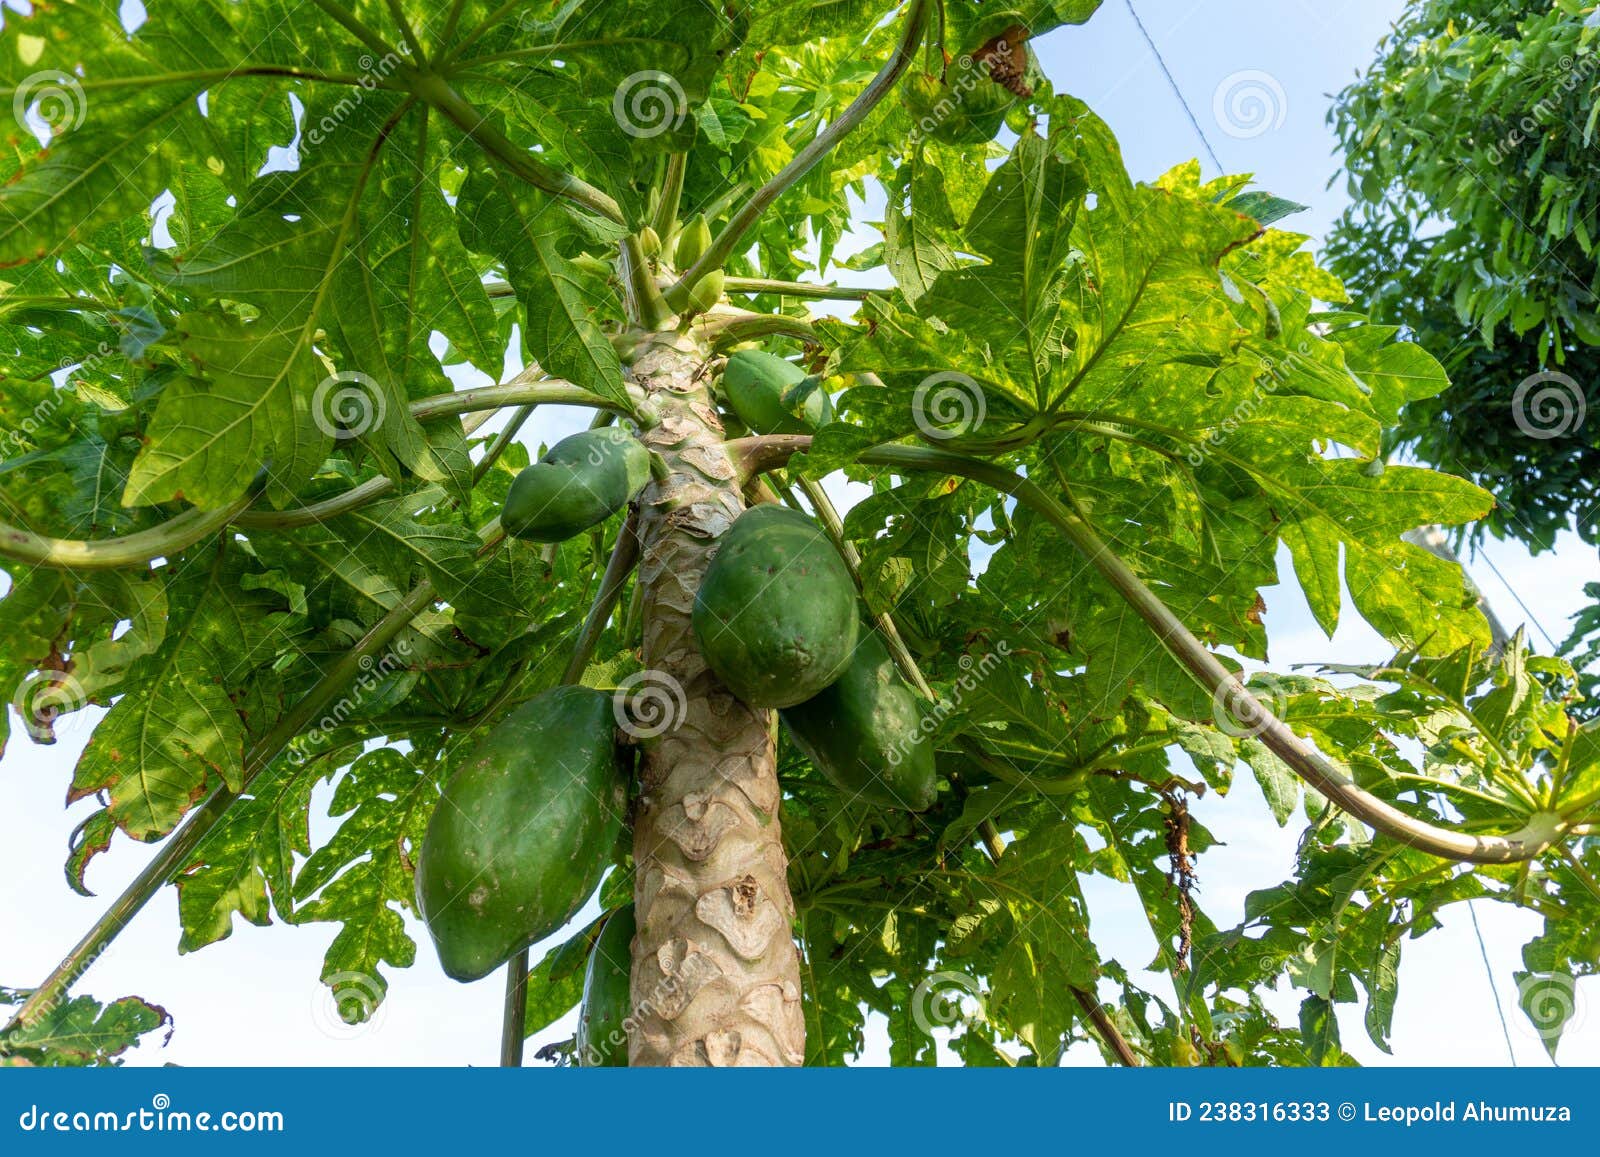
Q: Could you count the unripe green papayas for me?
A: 6